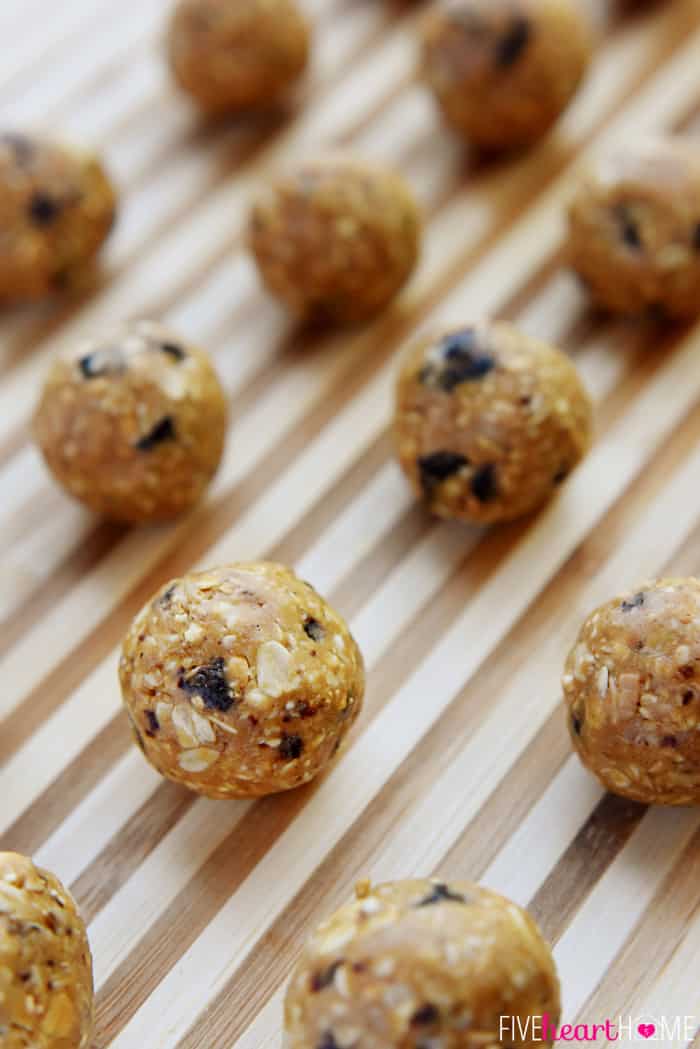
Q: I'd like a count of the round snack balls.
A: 11